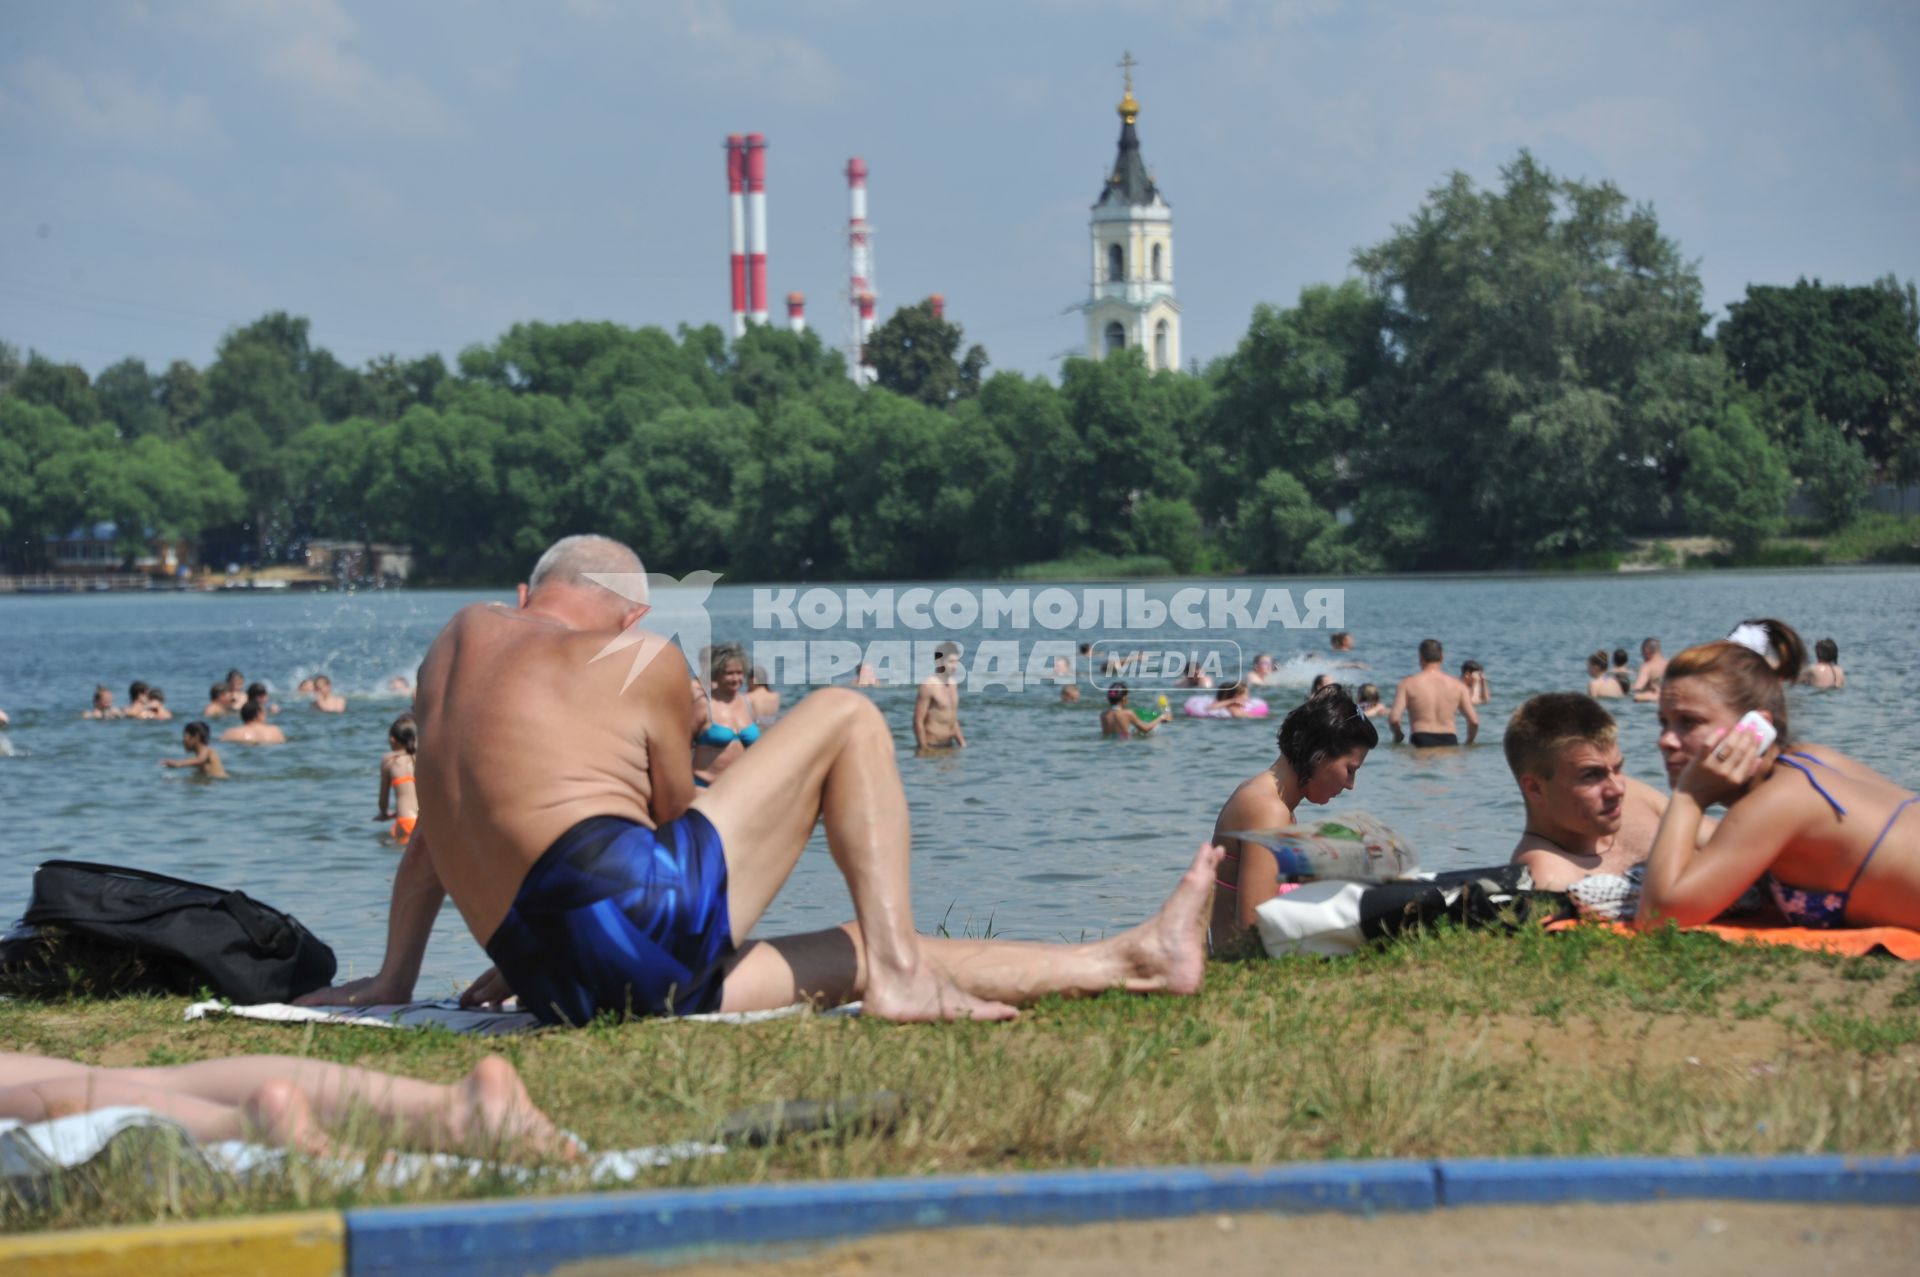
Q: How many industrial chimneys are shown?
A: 6